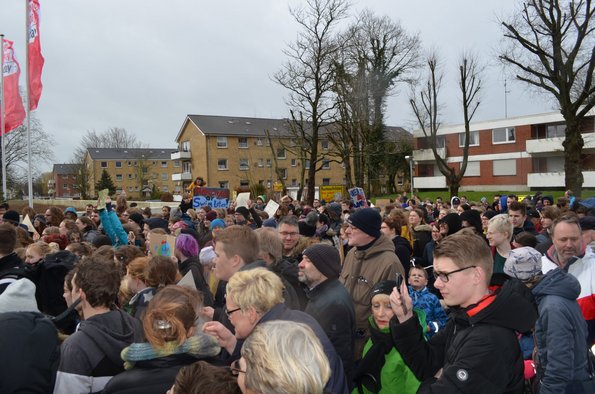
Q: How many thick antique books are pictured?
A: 0